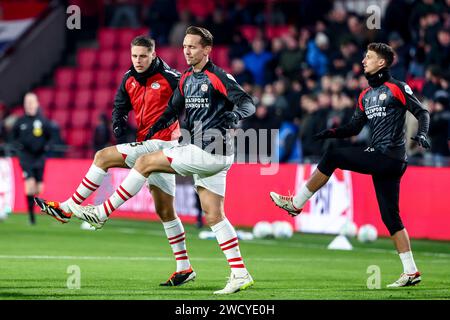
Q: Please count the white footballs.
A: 4